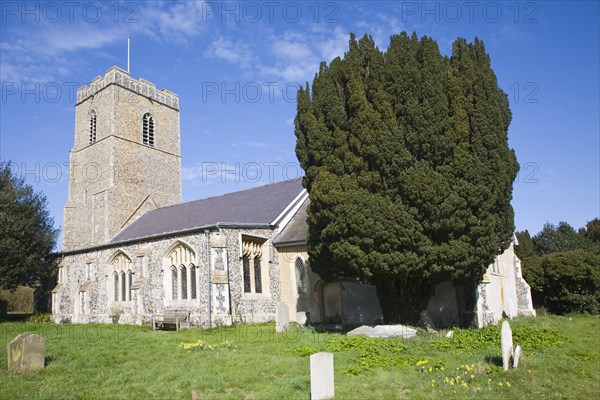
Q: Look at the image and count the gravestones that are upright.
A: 5